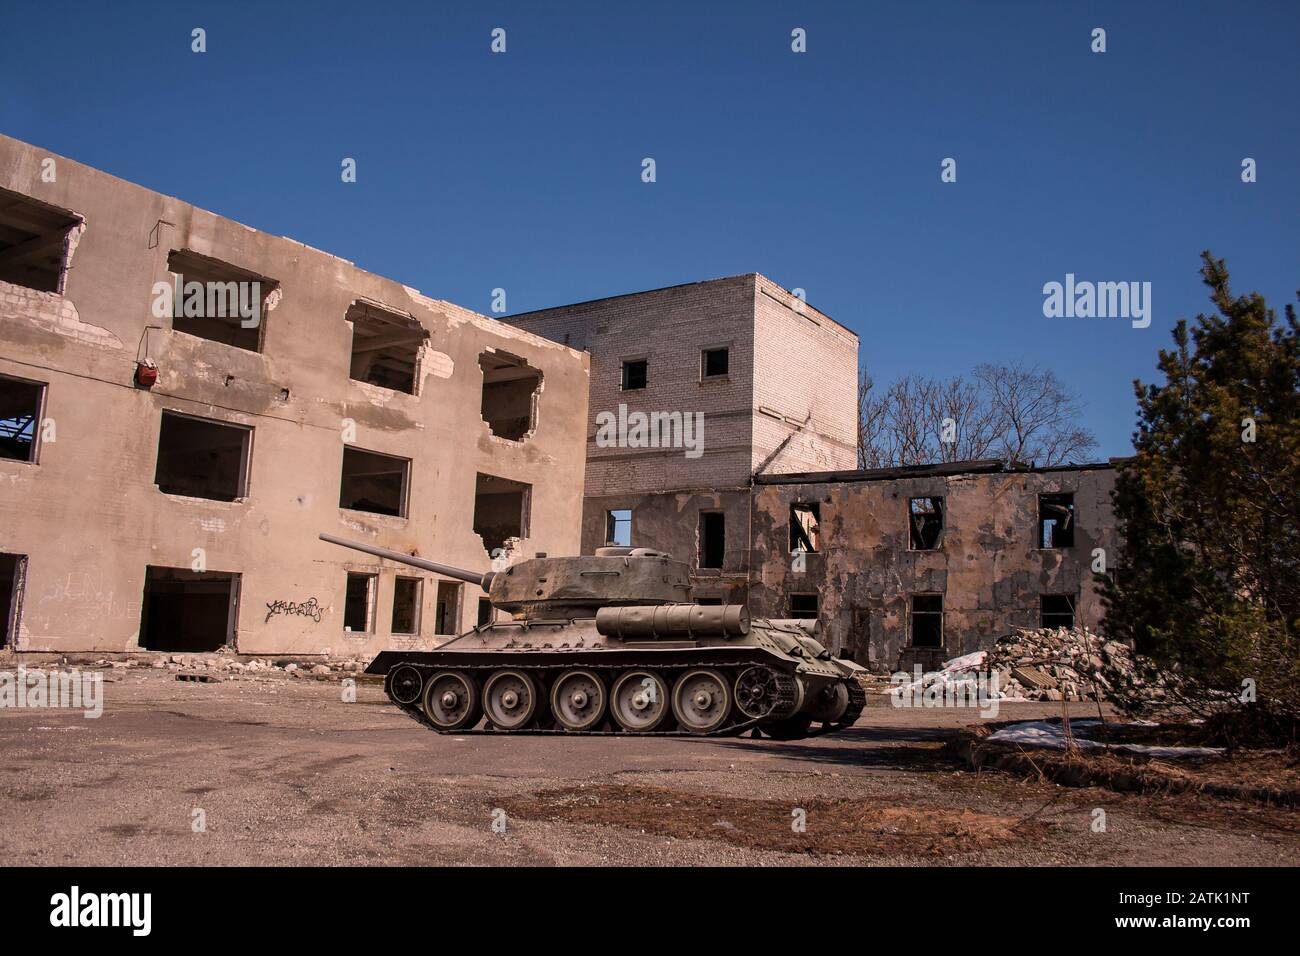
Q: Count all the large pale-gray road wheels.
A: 5